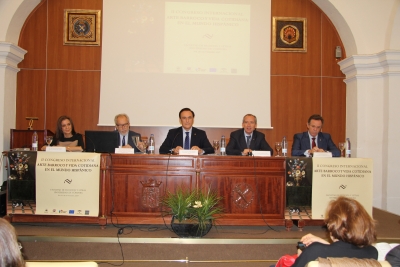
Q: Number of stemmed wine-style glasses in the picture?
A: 5